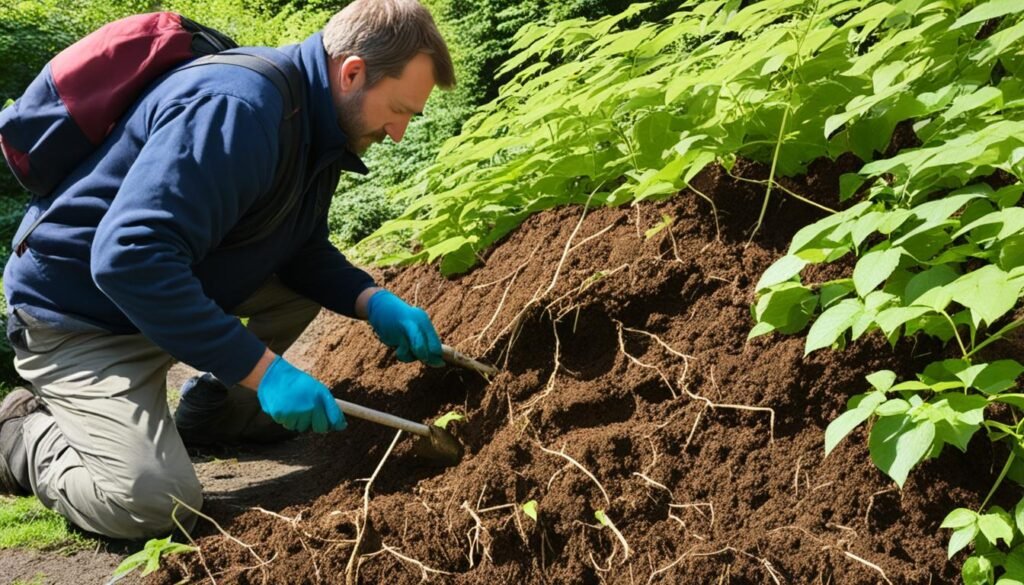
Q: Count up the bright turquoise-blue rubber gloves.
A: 2